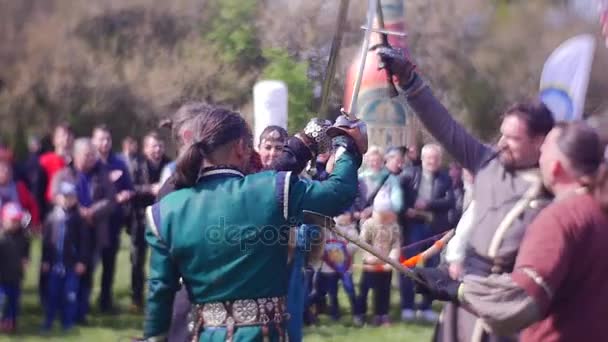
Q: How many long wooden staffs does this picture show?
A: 1